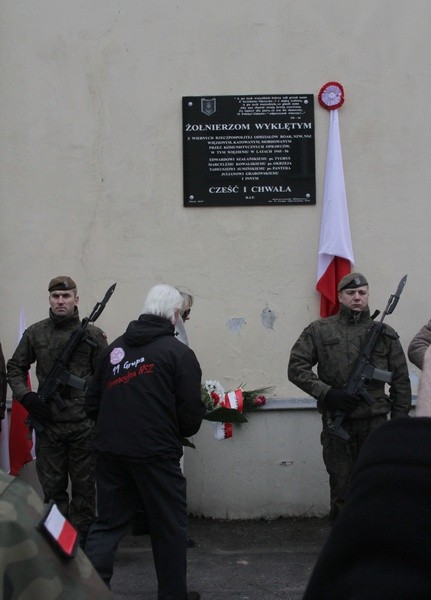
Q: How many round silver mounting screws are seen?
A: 4